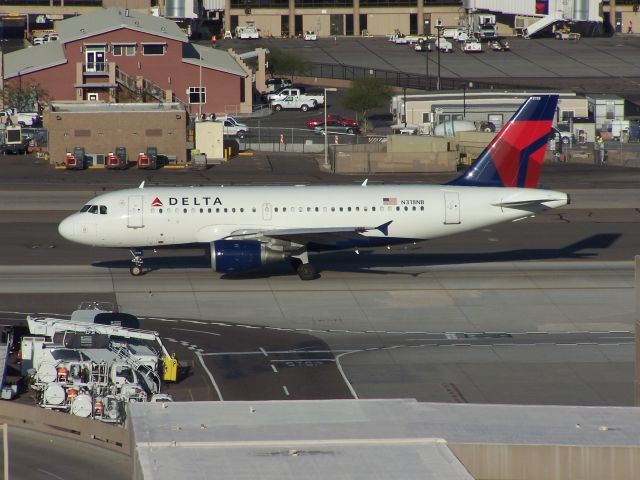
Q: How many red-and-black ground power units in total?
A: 3